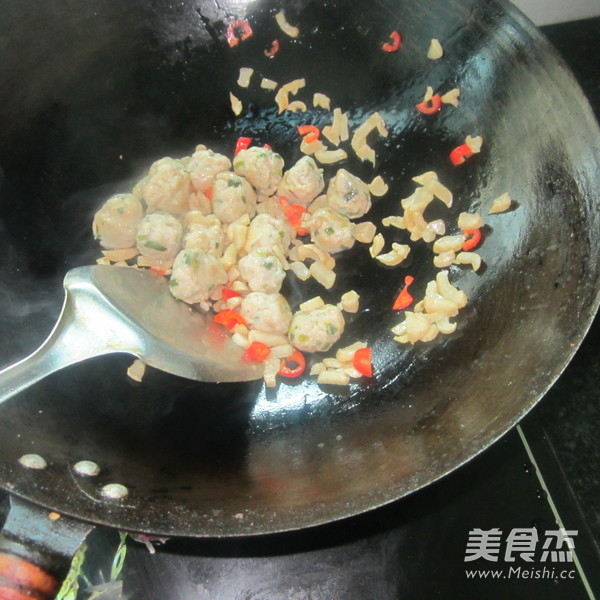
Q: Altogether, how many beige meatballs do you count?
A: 15